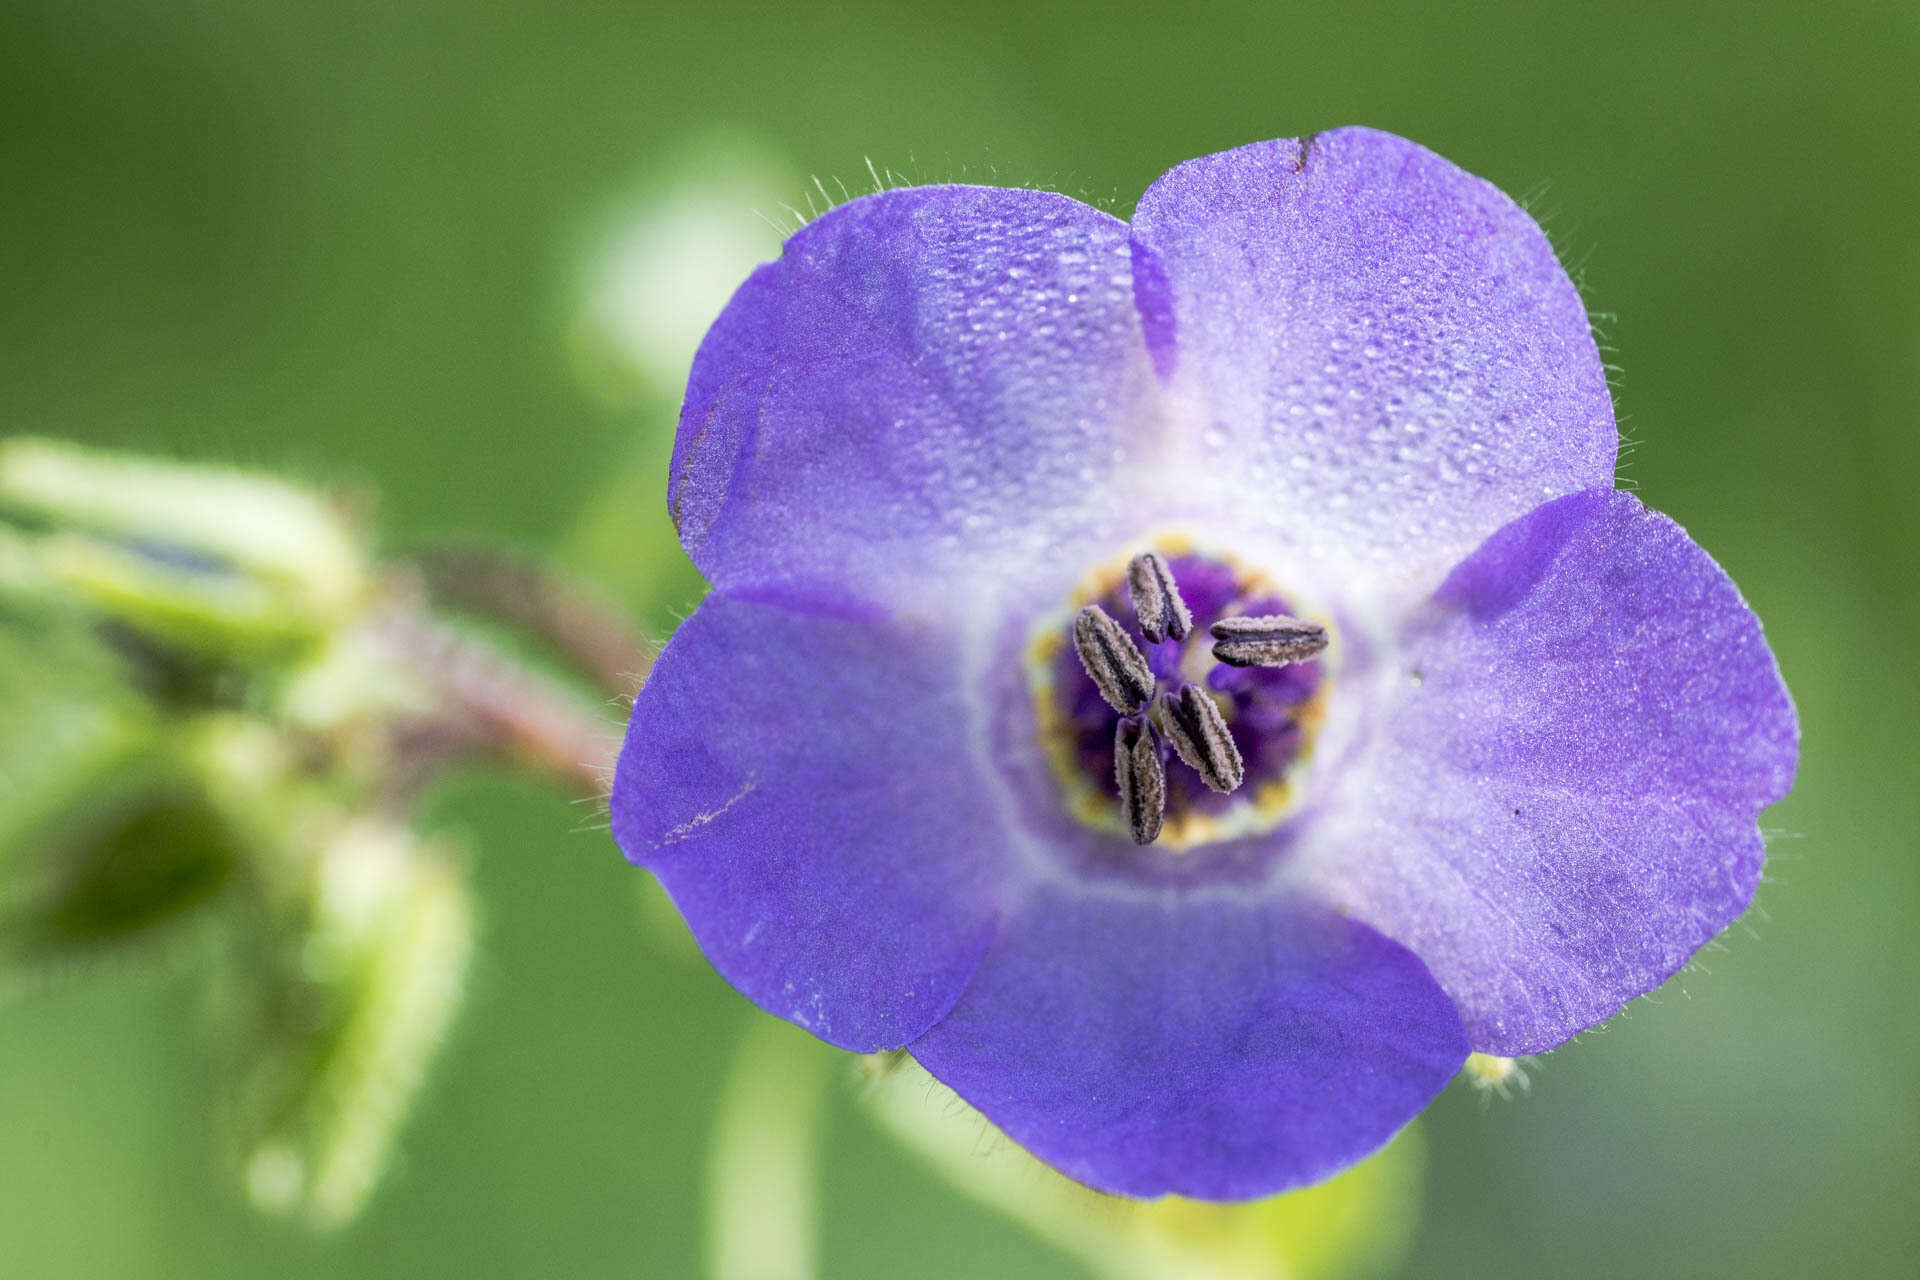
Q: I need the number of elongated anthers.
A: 5